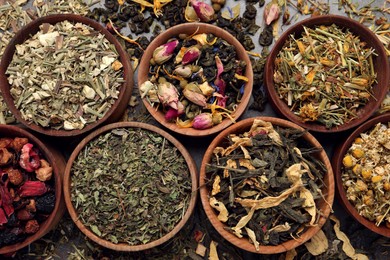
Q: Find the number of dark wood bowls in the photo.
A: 4